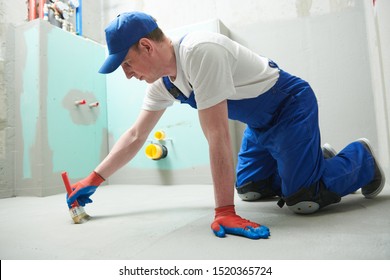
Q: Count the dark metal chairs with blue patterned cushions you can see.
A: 0